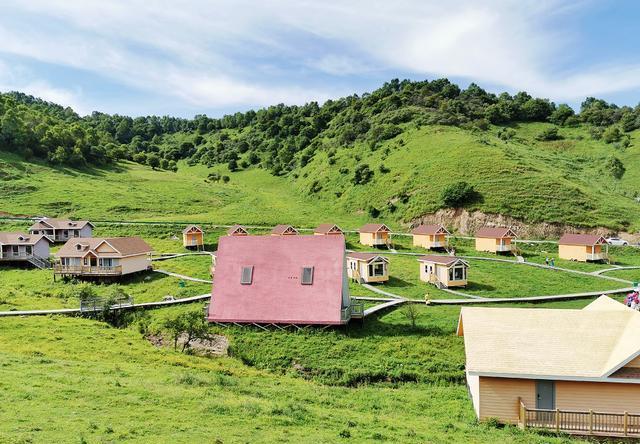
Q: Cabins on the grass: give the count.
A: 15